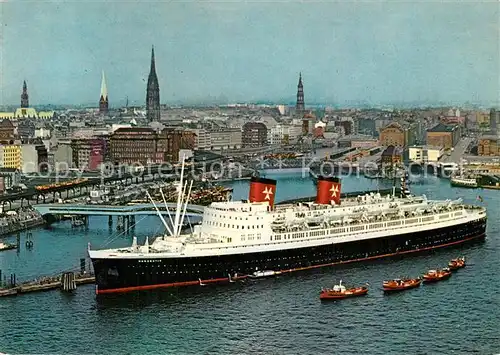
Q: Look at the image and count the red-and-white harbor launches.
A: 4